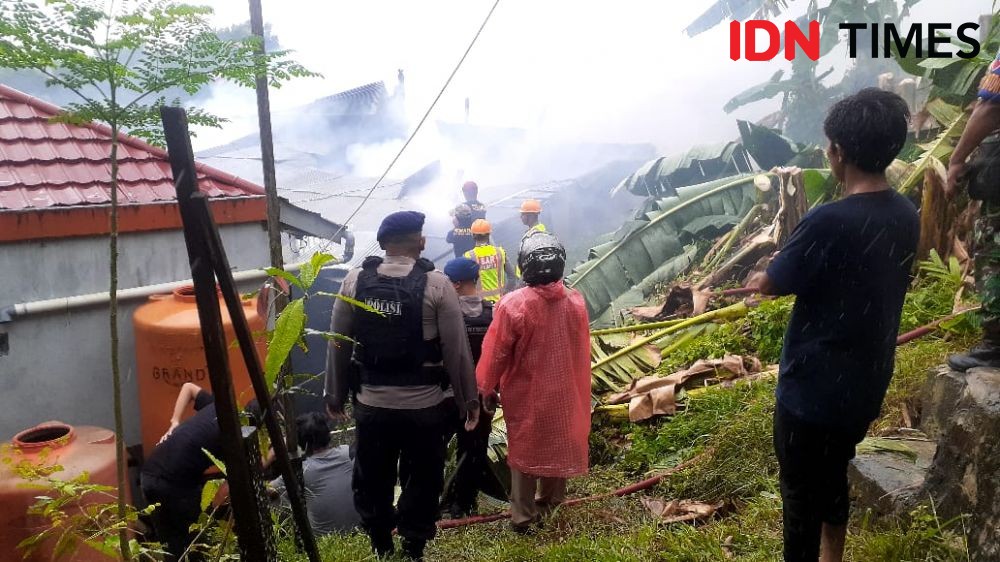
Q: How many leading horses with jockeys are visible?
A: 0